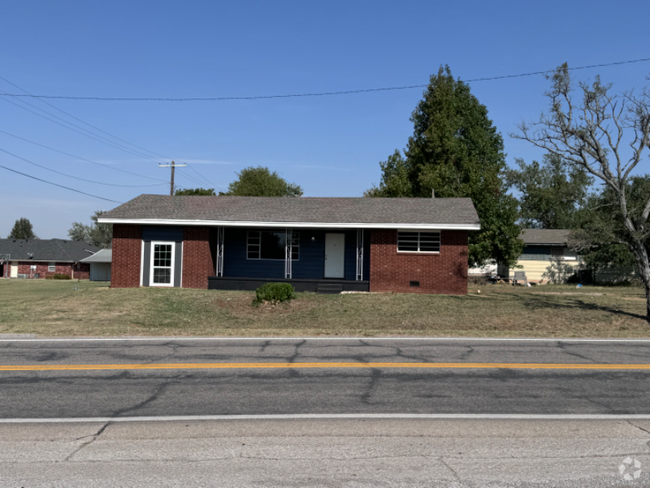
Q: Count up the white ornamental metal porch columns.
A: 3